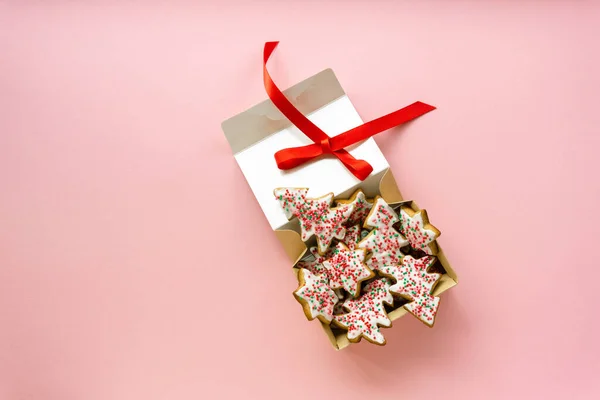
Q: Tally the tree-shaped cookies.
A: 4